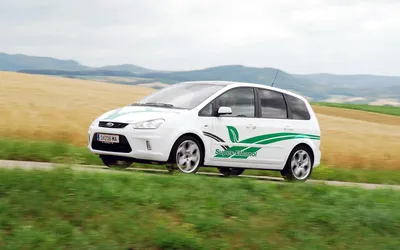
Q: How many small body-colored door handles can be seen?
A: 2